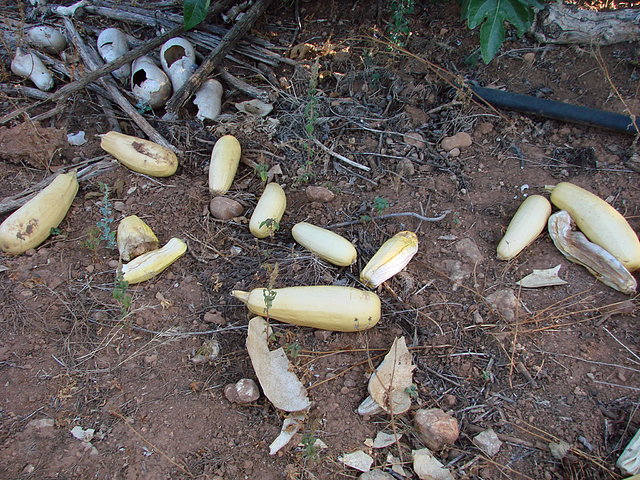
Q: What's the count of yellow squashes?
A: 11